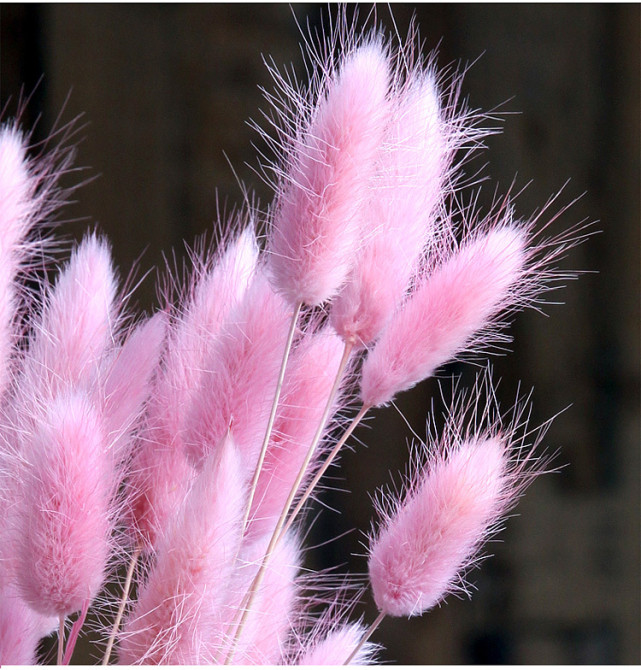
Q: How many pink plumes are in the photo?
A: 15